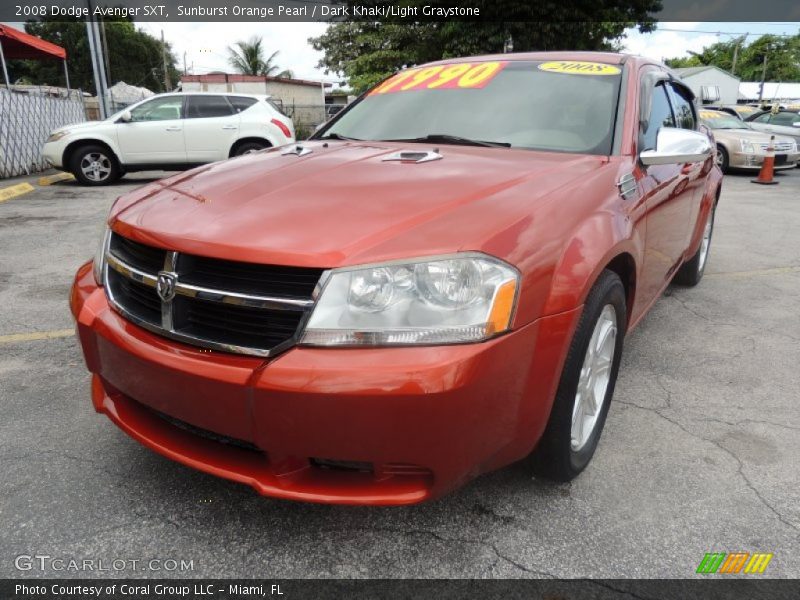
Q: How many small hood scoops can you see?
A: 2